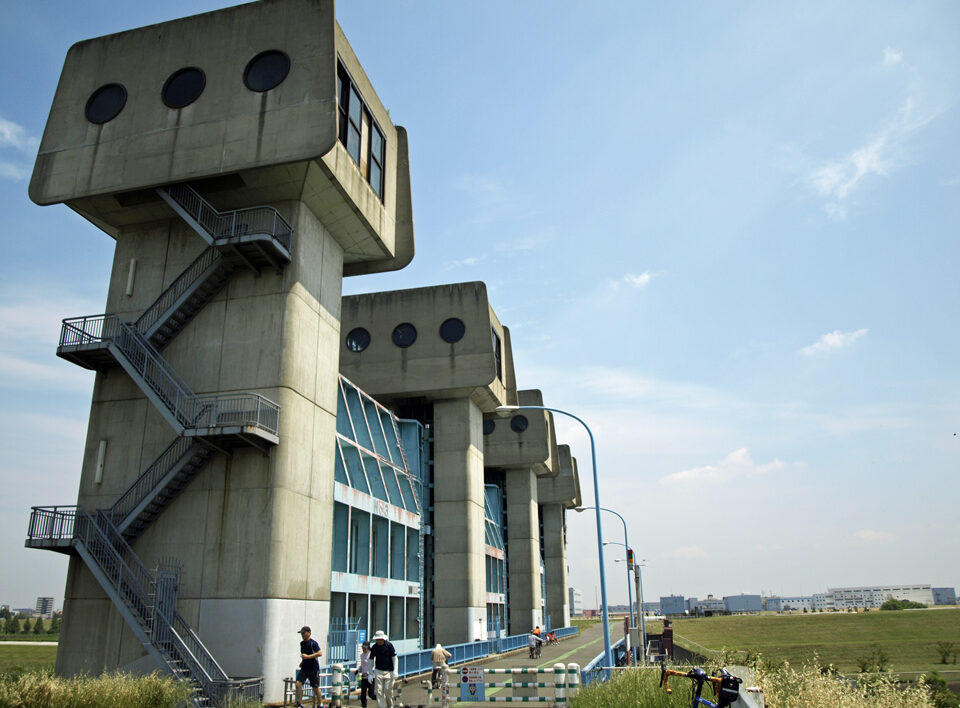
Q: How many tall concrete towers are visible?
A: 4